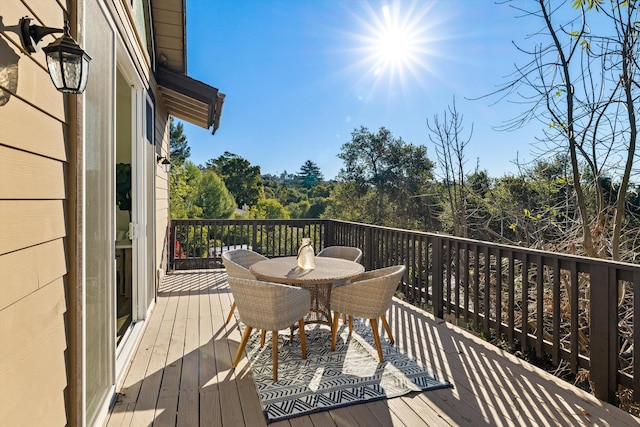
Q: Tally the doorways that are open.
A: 1